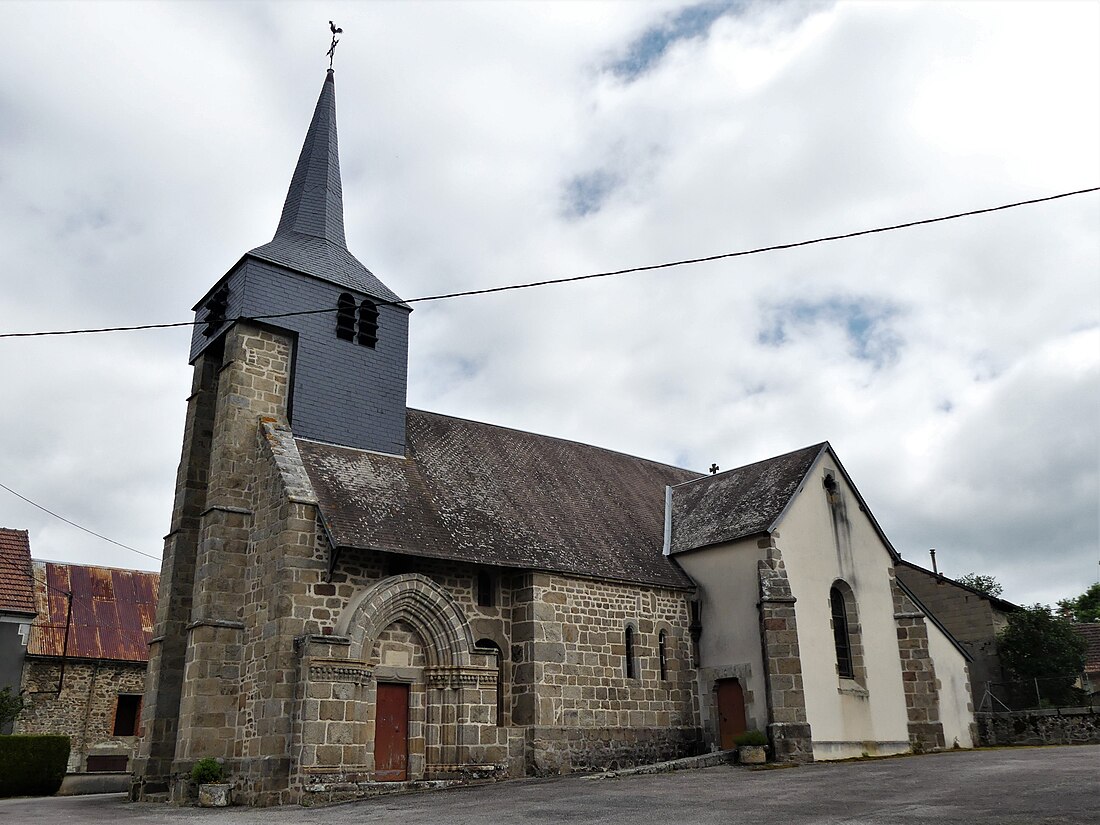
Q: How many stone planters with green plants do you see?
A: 2